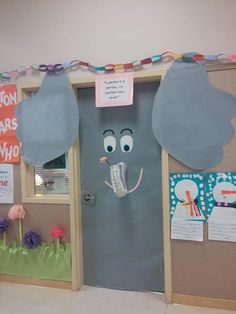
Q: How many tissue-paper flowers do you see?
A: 4